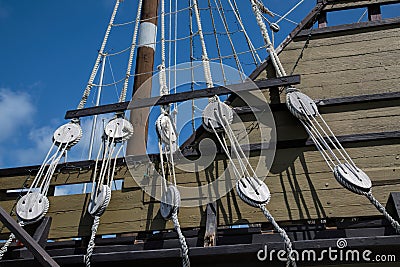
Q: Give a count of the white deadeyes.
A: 10